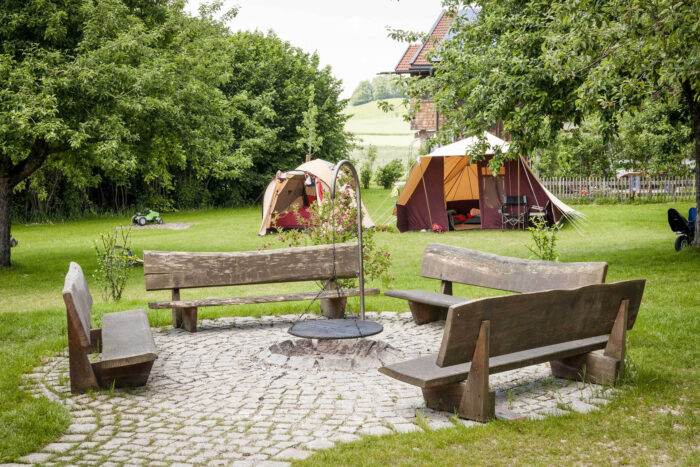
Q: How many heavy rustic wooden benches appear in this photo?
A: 4